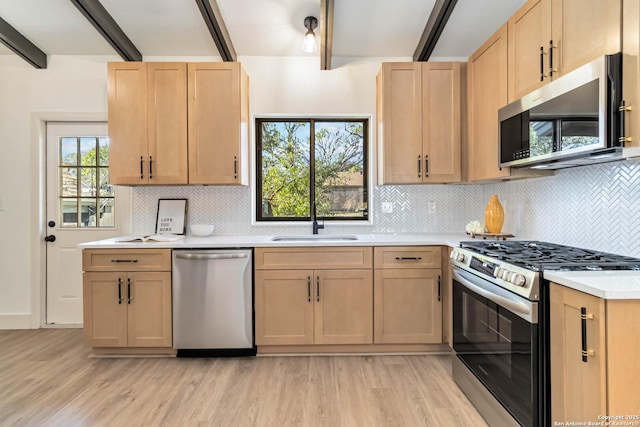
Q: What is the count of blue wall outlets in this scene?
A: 0